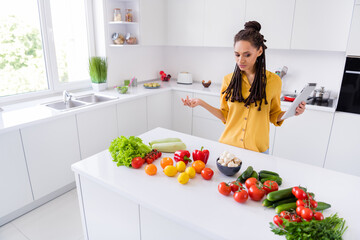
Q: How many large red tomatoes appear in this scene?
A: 8